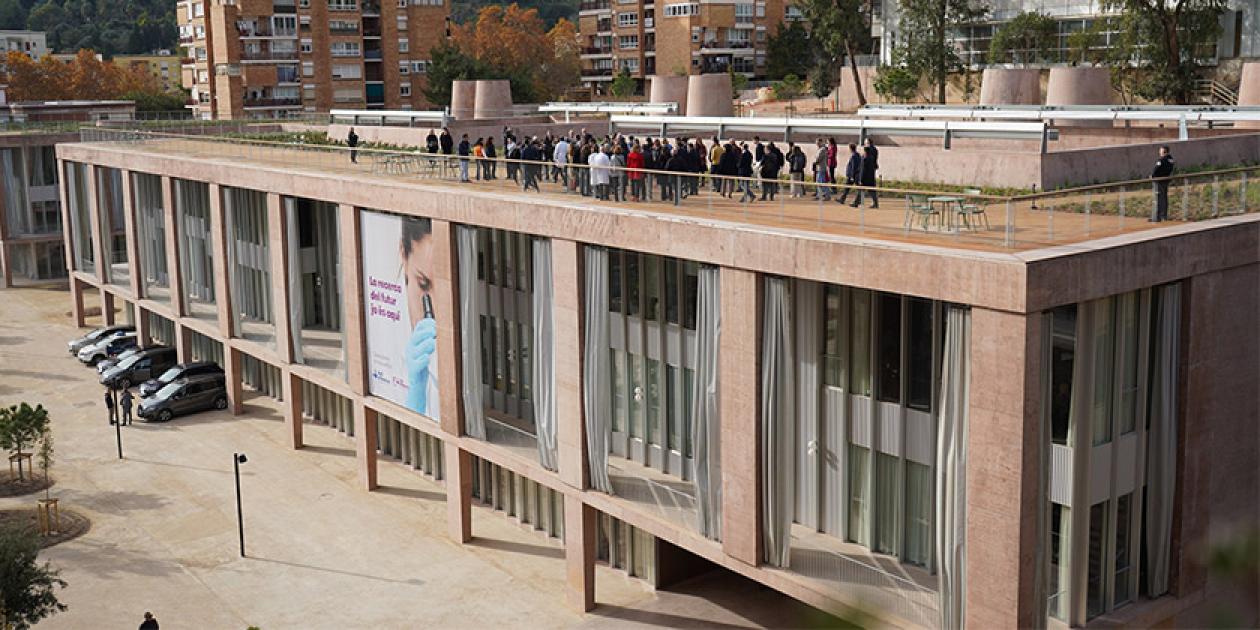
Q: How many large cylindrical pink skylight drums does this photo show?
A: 7